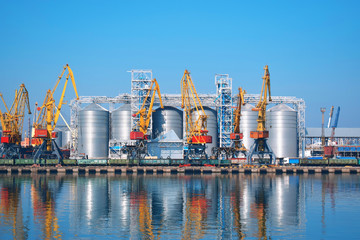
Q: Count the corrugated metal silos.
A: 6